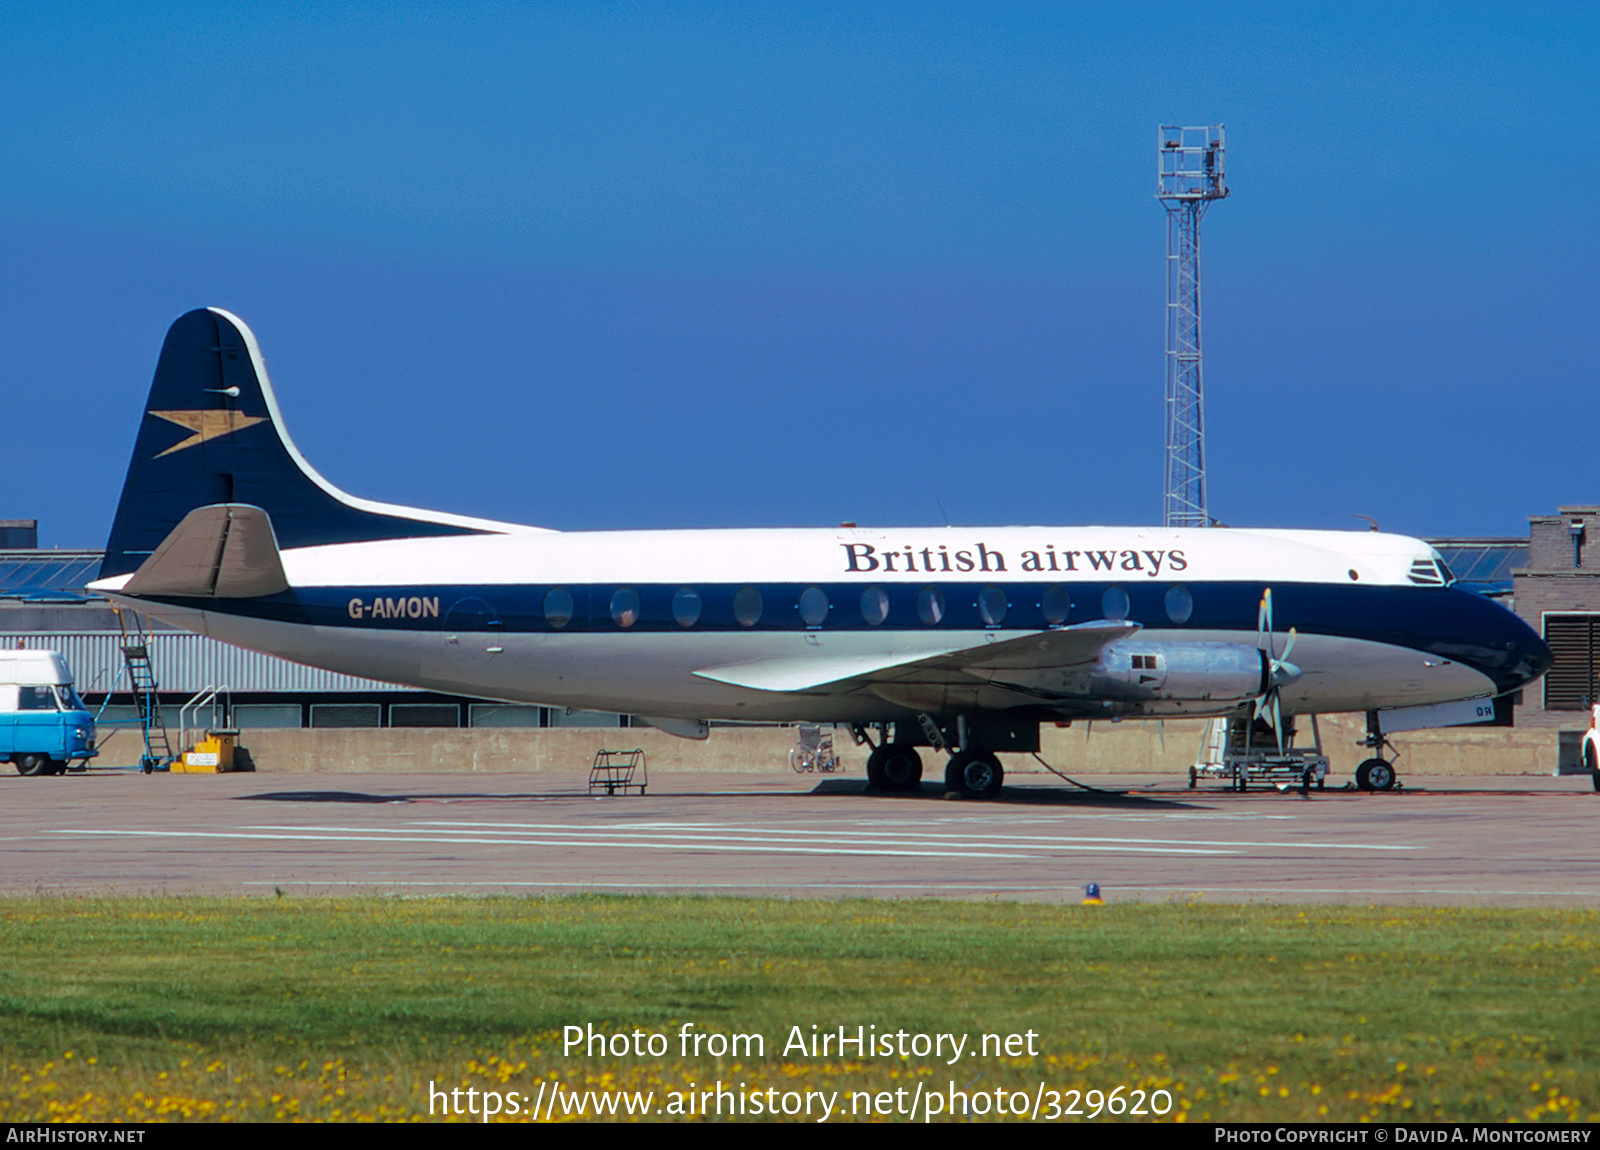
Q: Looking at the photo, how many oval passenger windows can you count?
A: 11